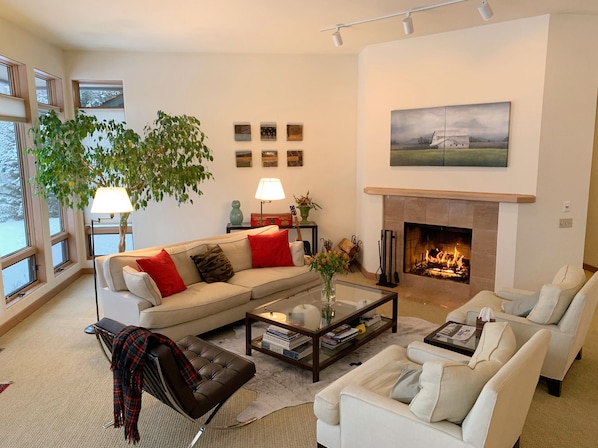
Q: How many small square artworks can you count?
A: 6